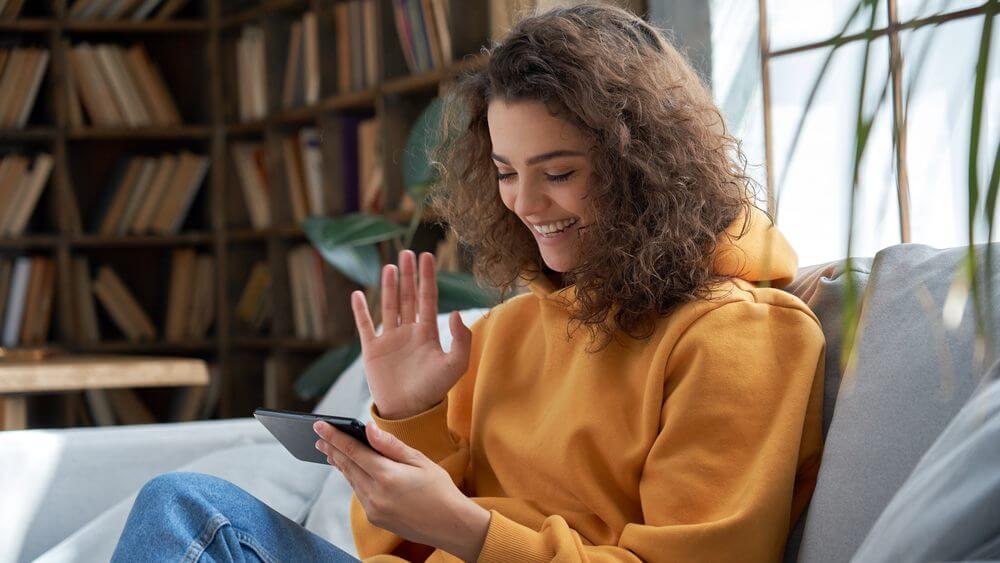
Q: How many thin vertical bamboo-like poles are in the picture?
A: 2